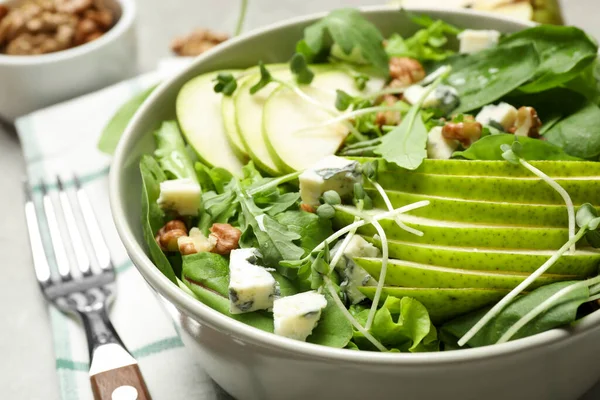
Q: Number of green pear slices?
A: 7